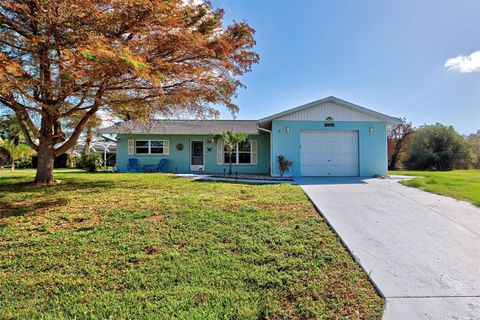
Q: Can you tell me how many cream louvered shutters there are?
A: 4